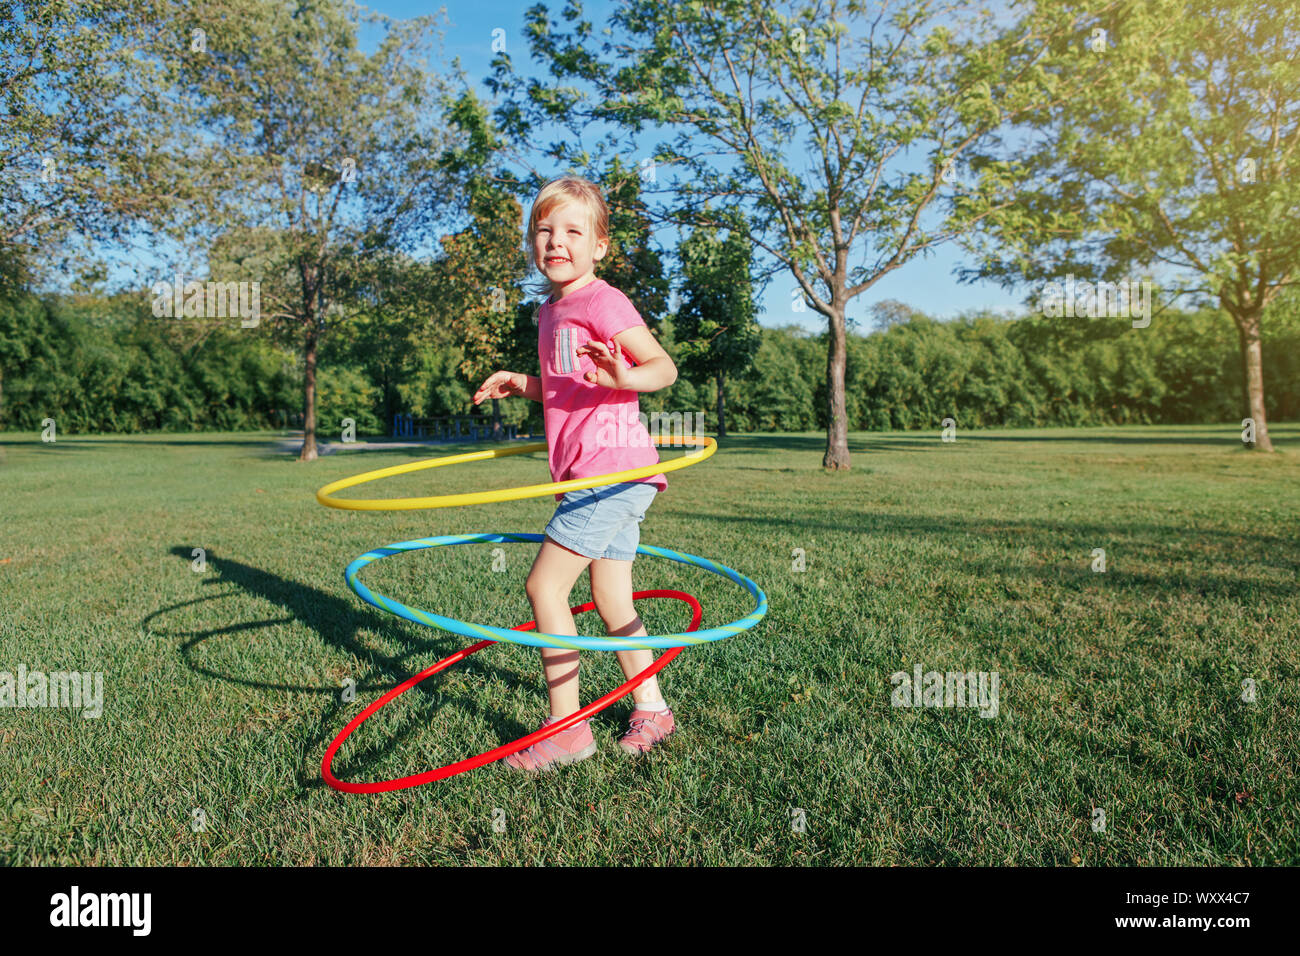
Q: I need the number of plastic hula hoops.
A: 3